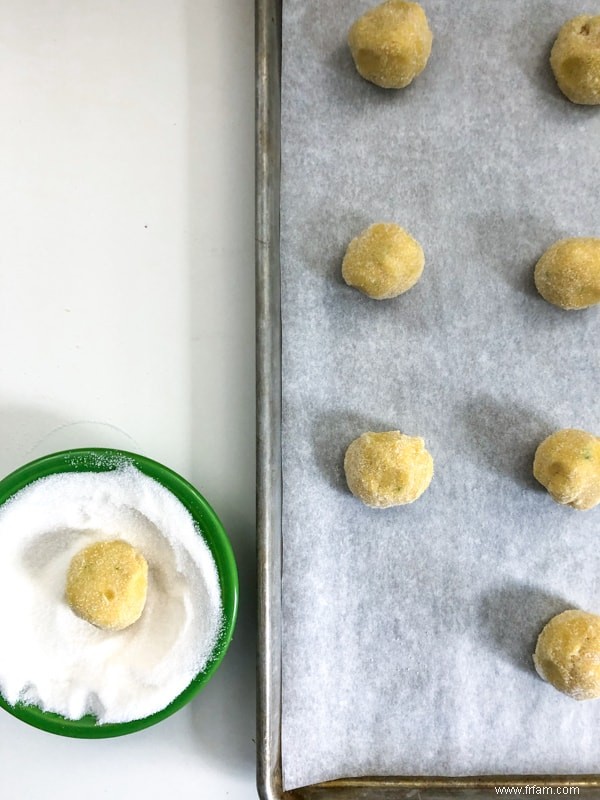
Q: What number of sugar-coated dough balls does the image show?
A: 8